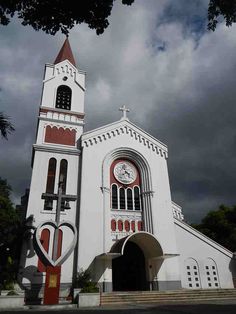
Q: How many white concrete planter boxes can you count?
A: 2